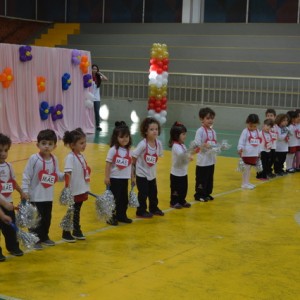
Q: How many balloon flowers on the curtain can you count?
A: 9